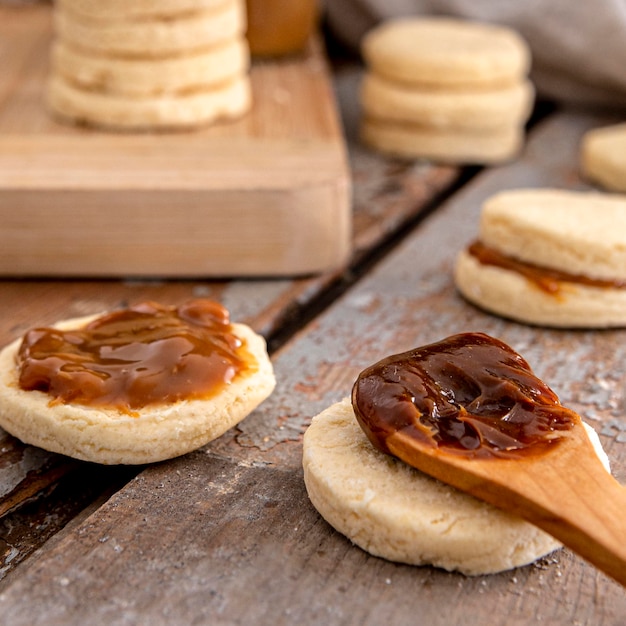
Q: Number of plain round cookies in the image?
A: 9